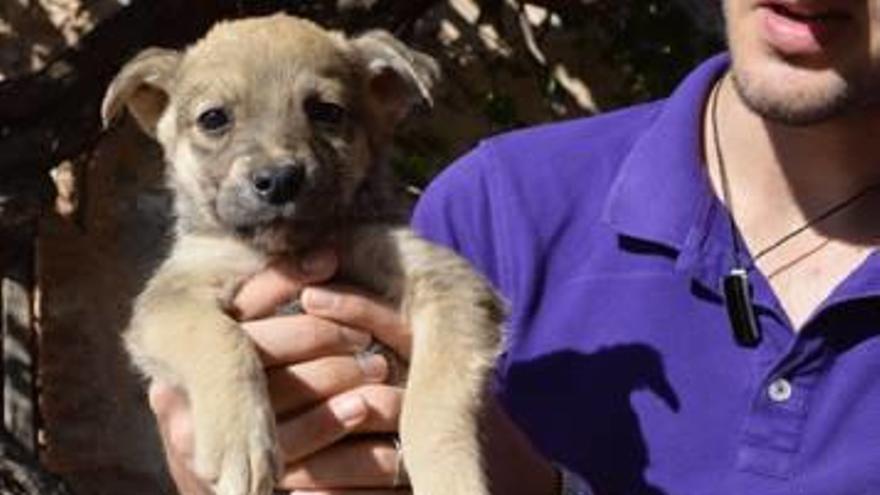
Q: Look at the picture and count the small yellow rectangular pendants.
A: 0